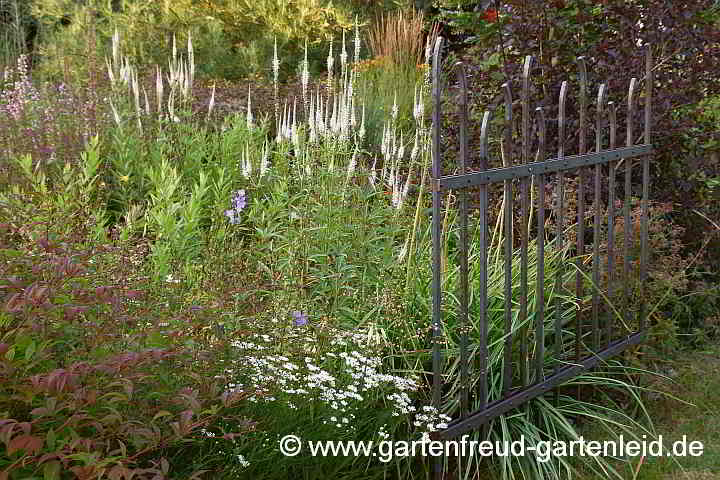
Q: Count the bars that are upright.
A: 12